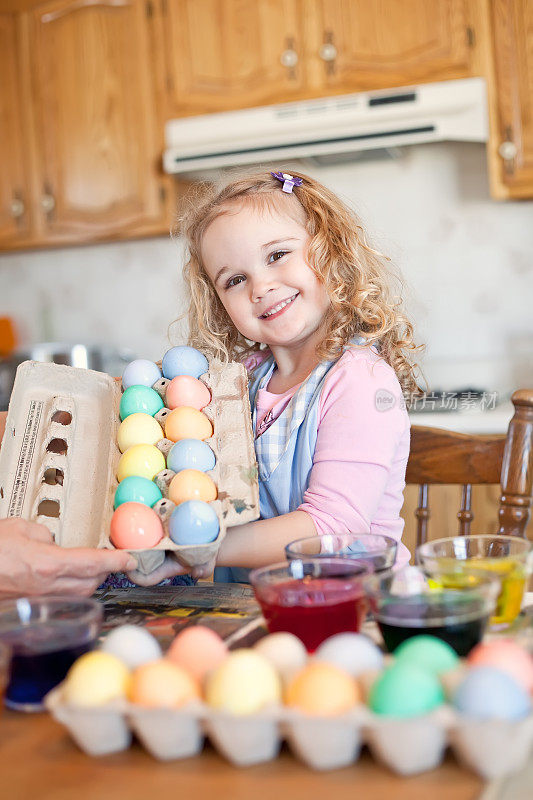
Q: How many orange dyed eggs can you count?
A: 4